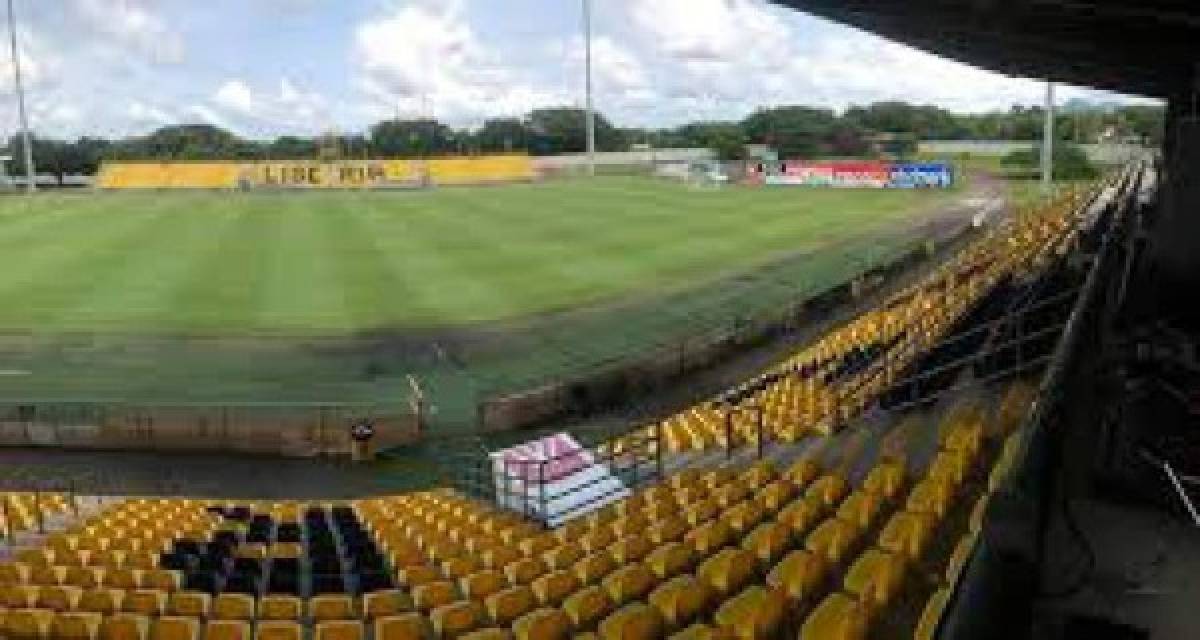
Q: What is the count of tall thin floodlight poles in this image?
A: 3